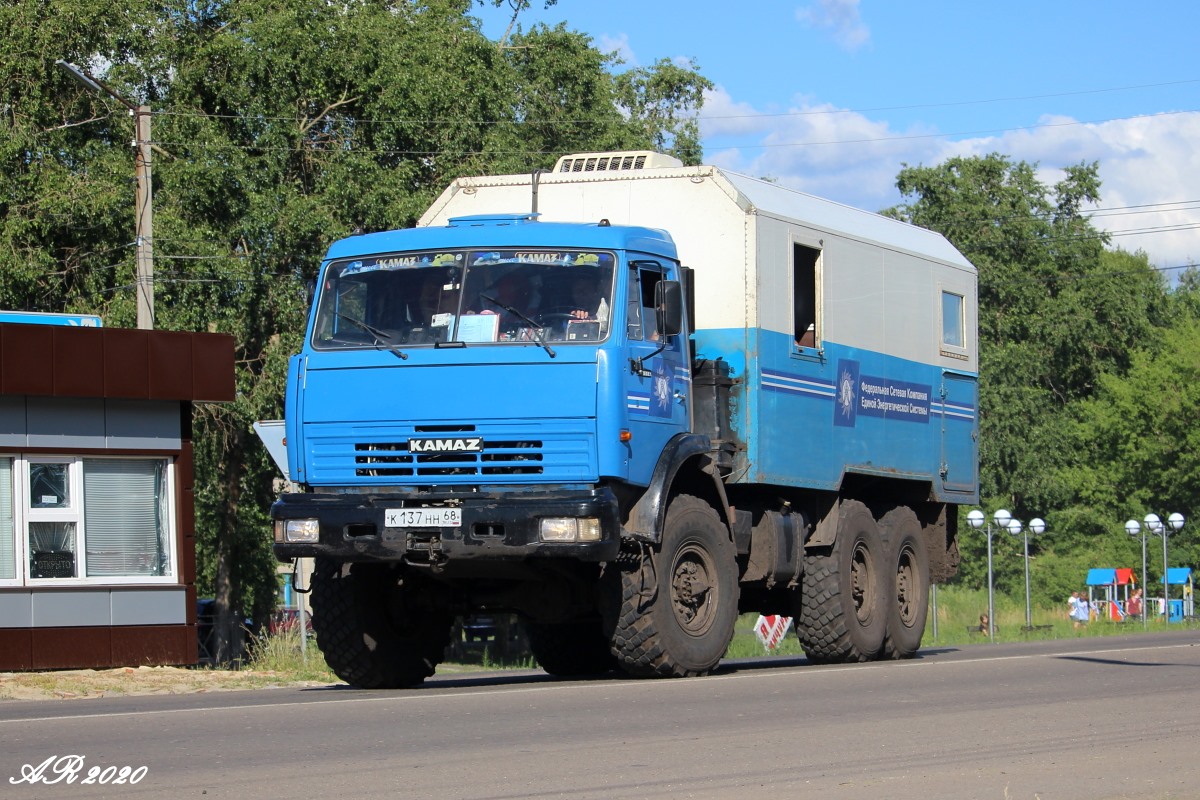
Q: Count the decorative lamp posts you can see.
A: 4